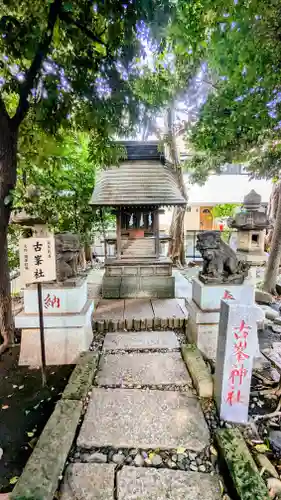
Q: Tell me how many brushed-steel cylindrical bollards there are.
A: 0